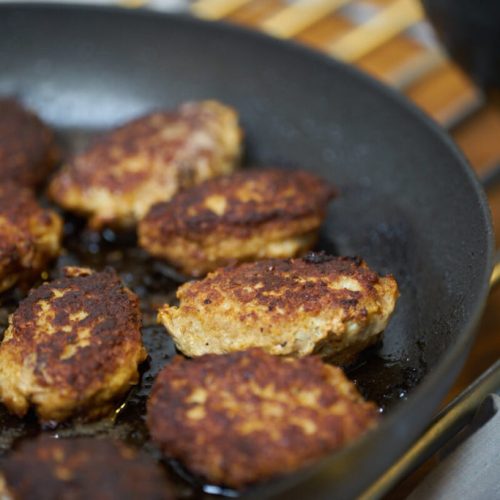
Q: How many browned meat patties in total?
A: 8